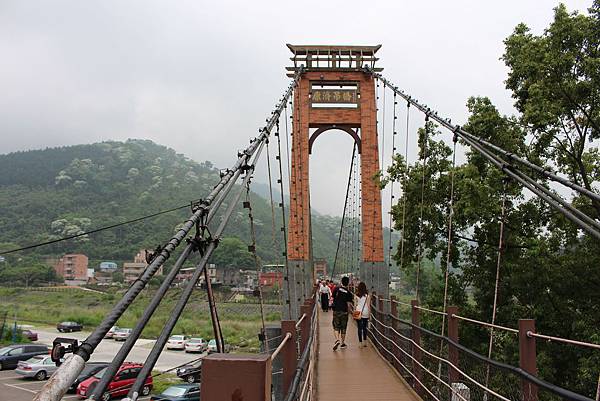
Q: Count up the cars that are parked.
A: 13